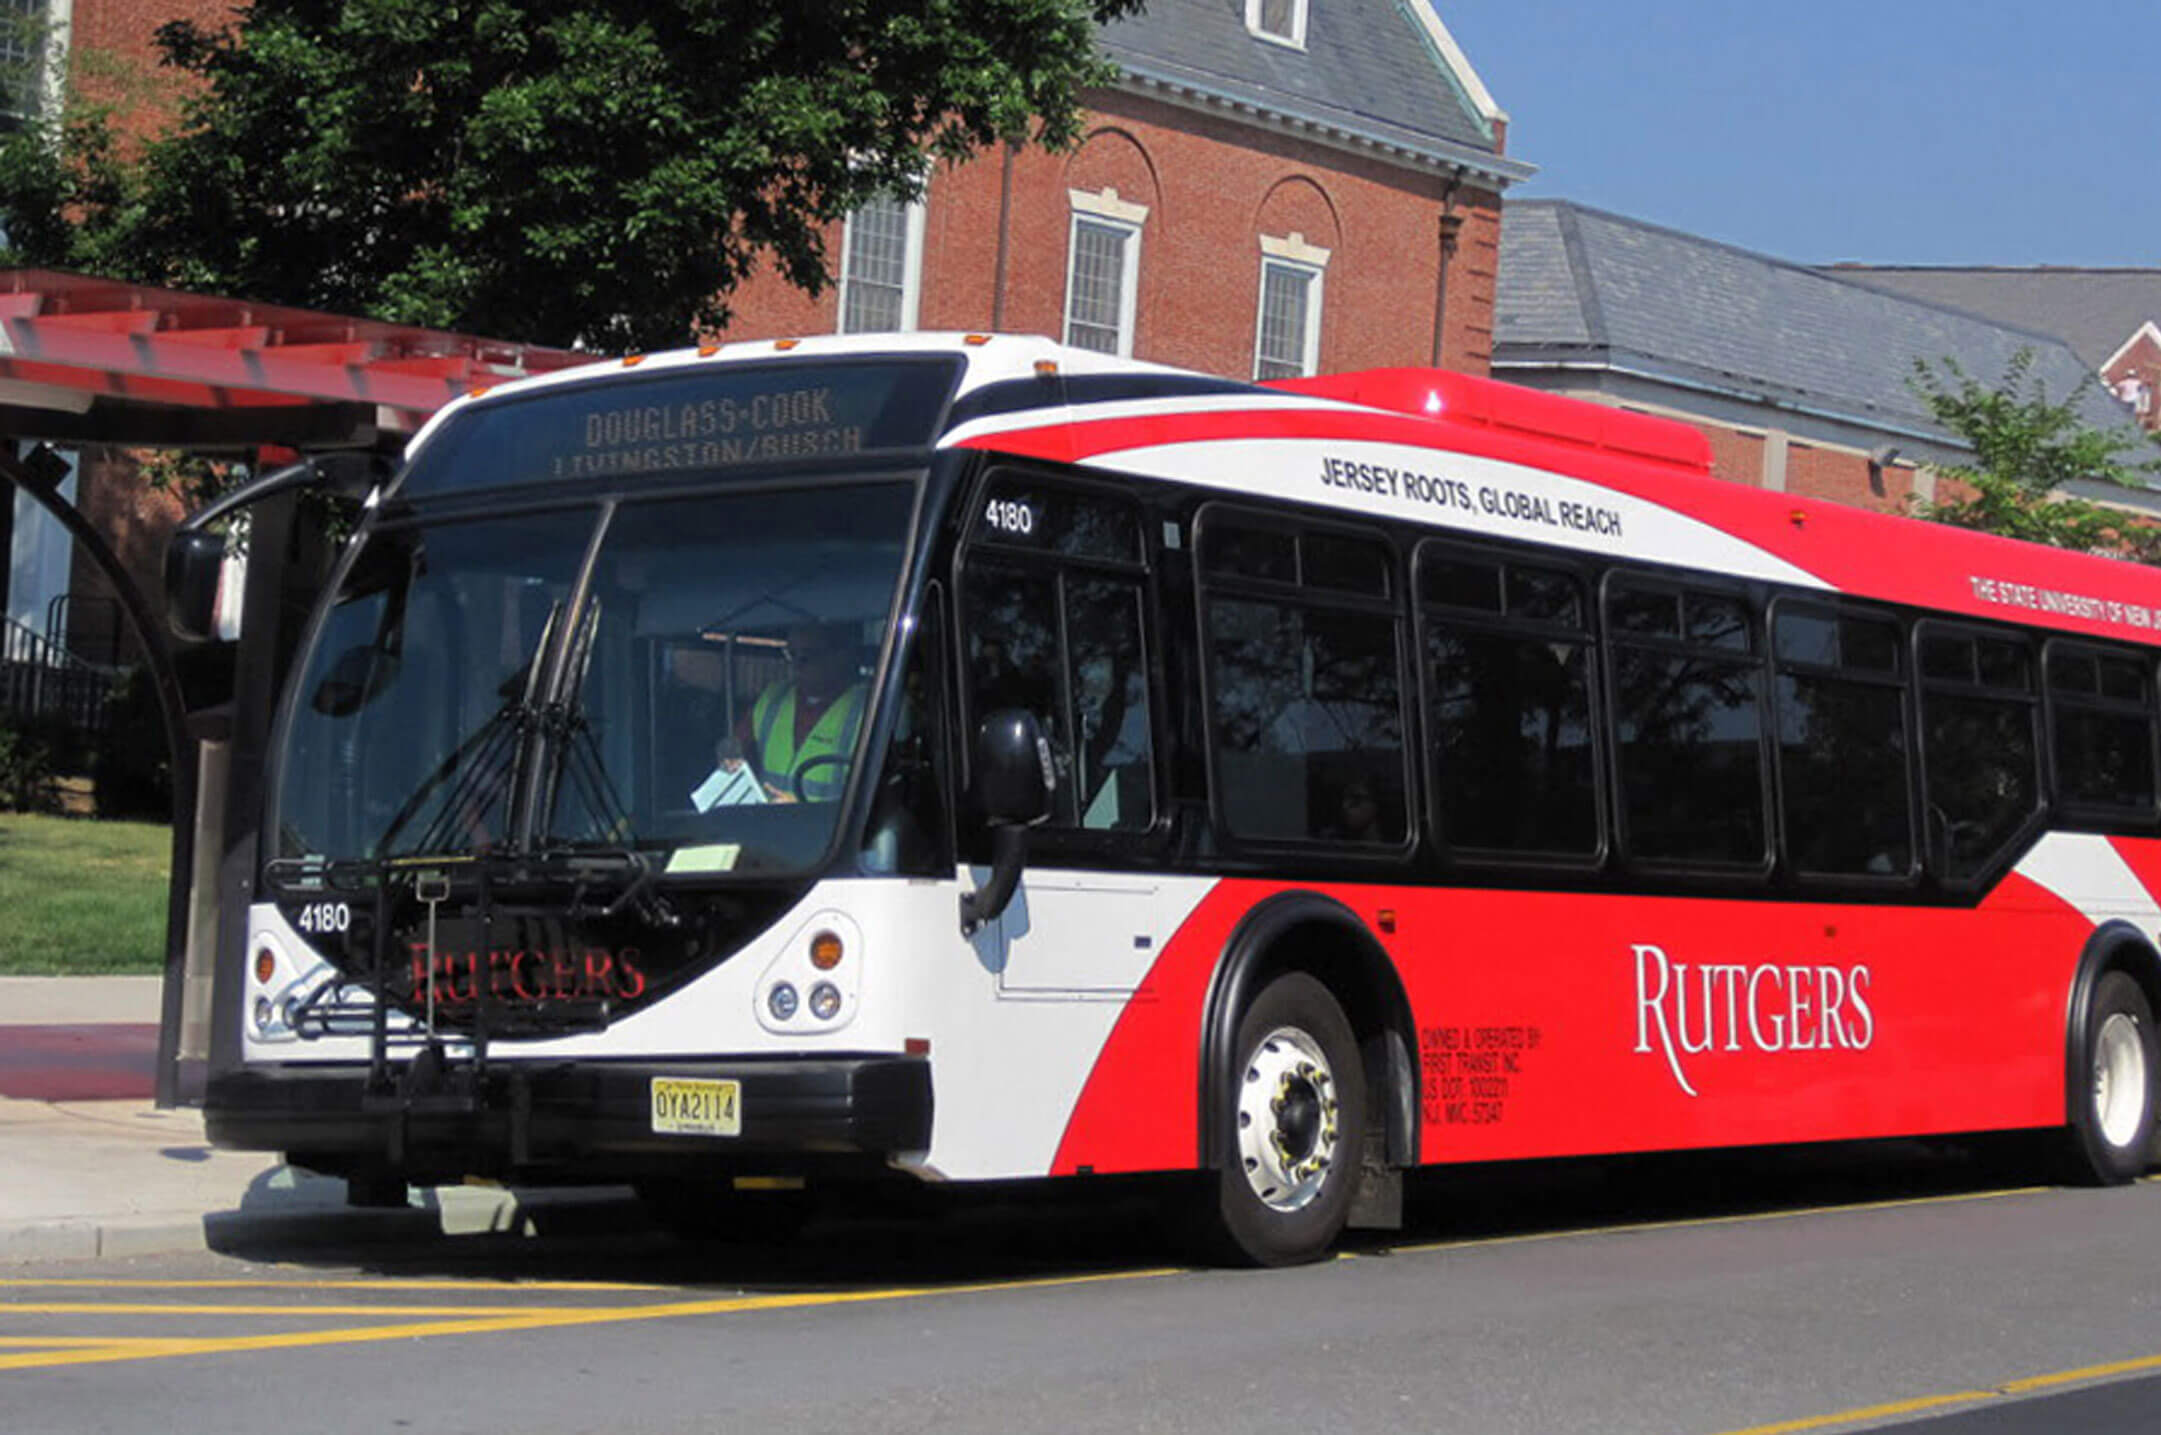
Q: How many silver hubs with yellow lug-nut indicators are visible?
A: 1